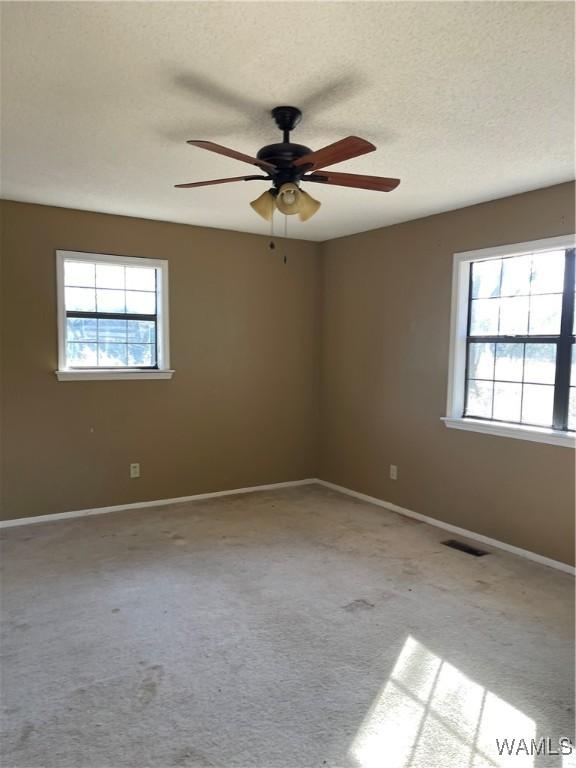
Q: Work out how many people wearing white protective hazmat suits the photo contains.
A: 0